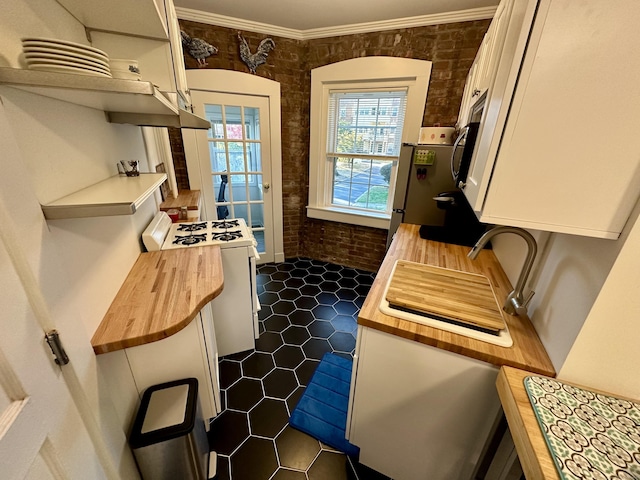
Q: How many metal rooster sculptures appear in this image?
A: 2